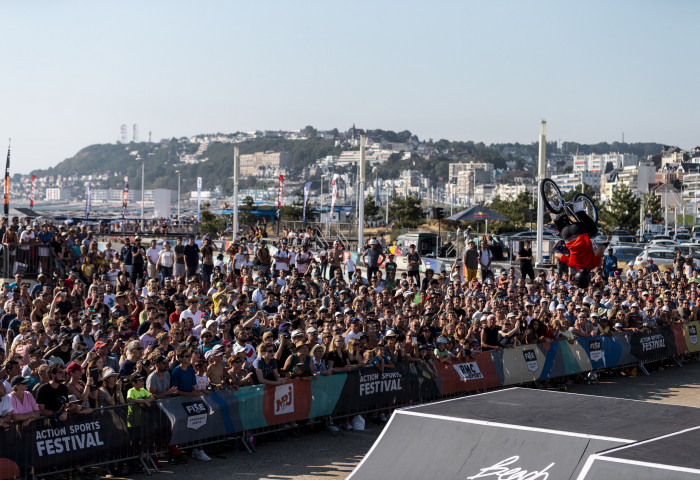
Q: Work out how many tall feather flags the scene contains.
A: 8